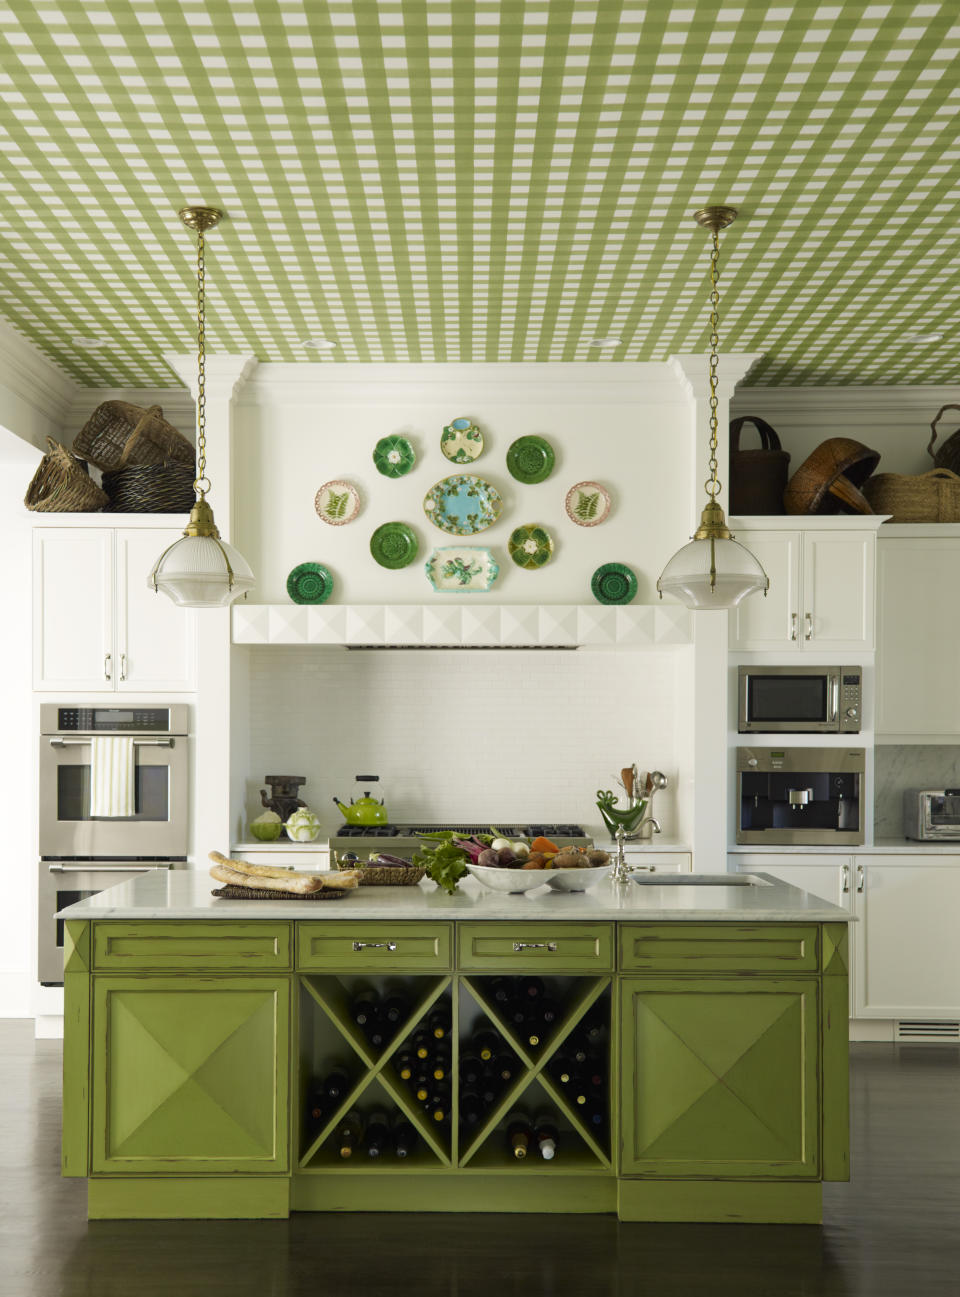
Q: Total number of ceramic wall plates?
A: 11